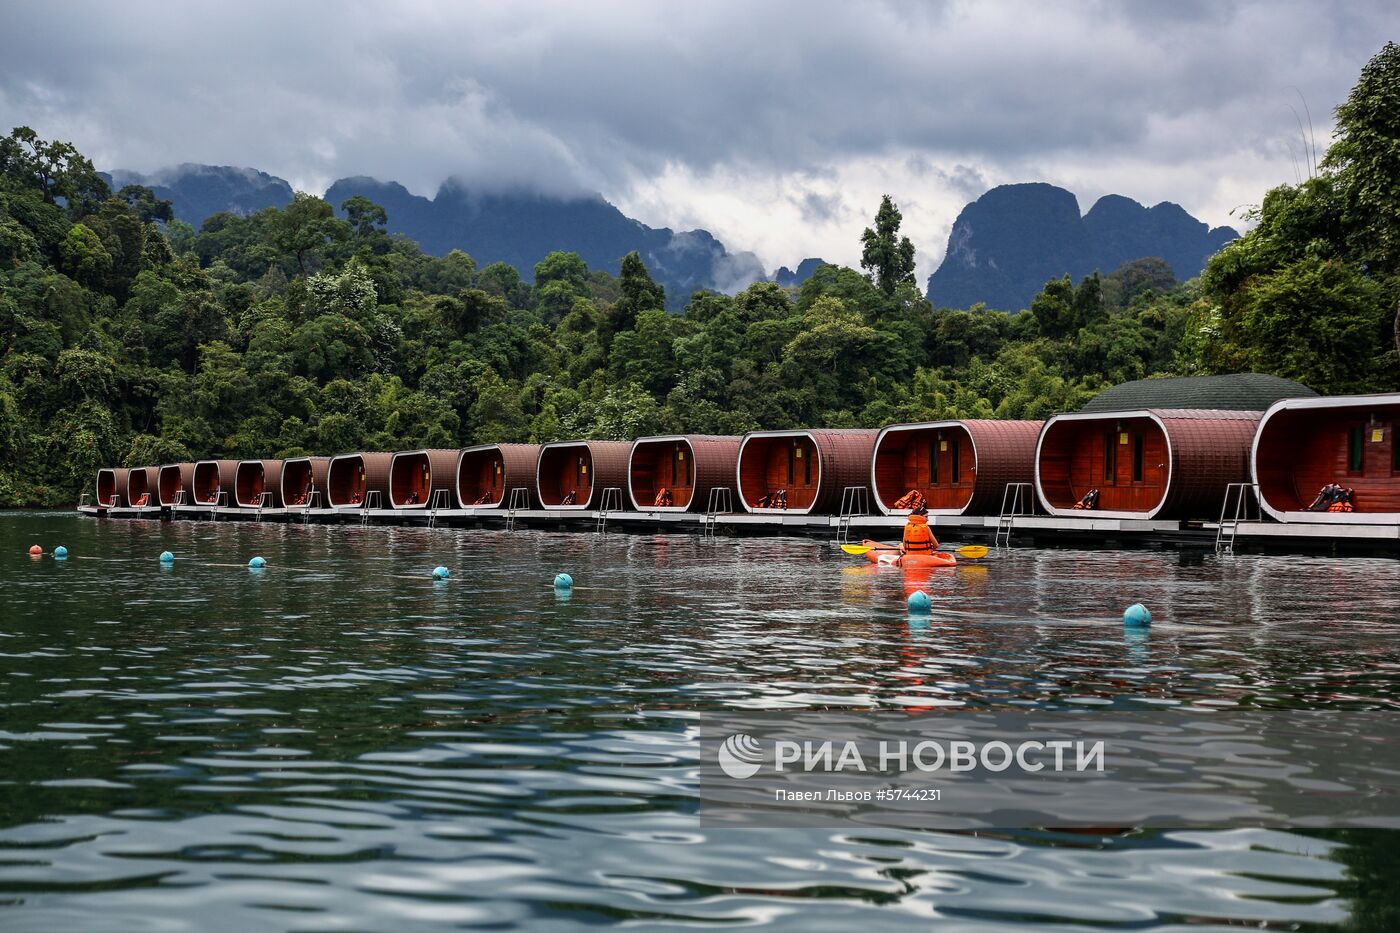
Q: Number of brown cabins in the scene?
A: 15